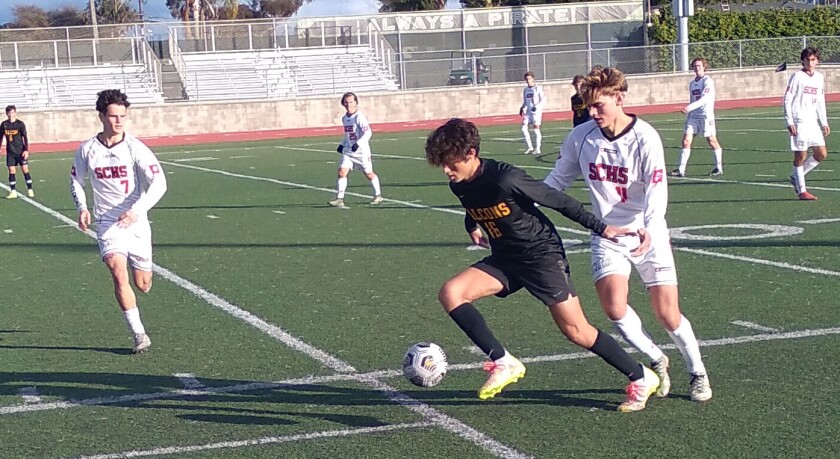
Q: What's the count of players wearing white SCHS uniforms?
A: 6